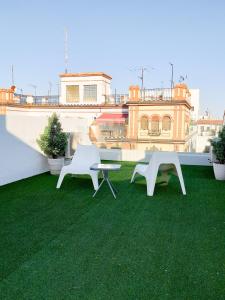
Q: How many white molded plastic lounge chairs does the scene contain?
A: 2